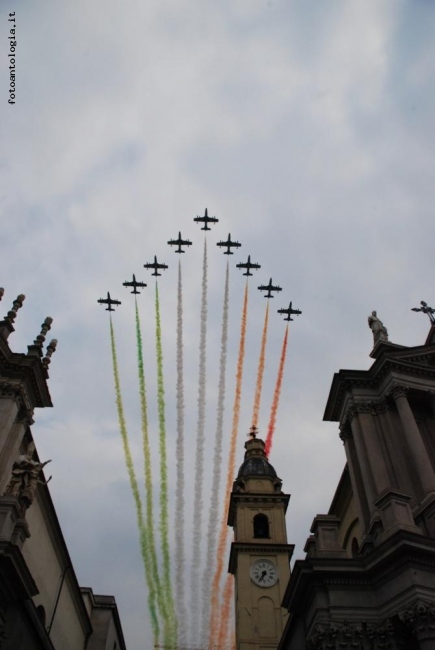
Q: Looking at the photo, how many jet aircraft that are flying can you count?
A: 9